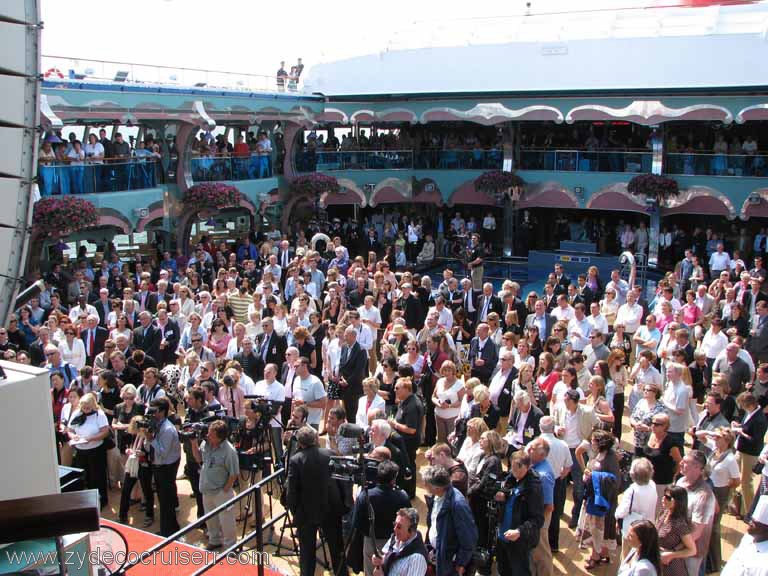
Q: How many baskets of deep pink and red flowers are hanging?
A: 5